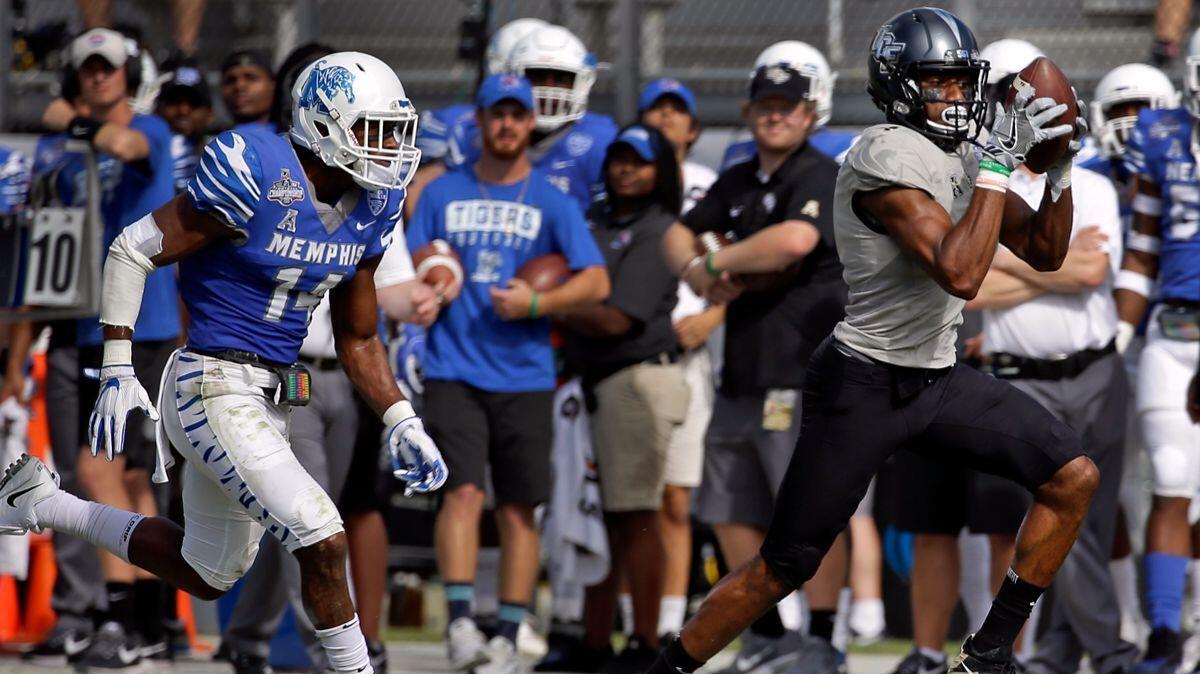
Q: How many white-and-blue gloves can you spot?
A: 2